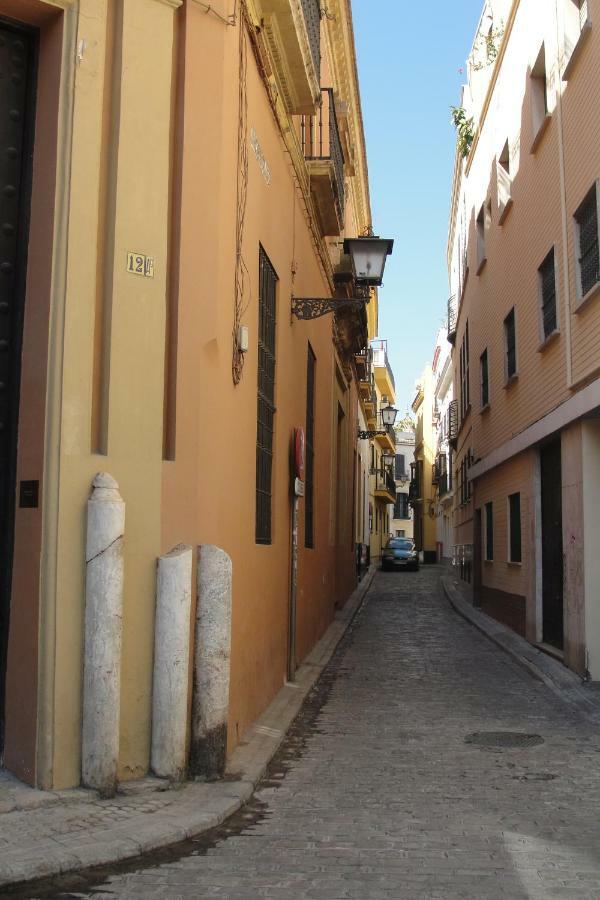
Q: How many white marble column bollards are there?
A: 3